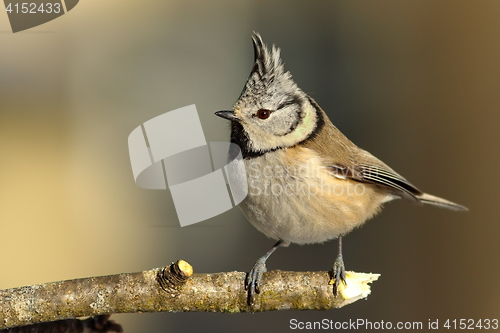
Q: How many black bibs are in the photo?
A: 1